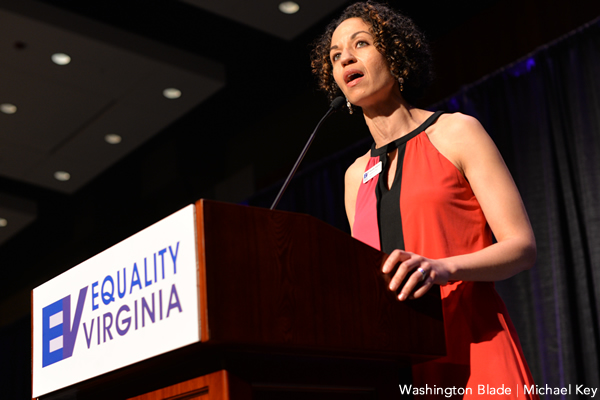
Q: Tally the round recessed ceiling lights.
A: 7